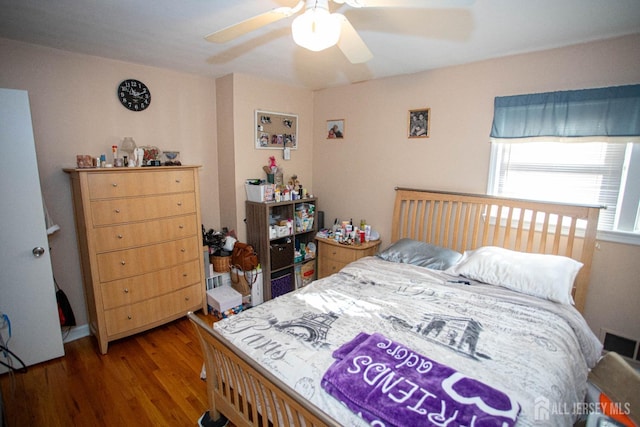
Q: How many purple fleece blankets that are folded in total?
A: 1